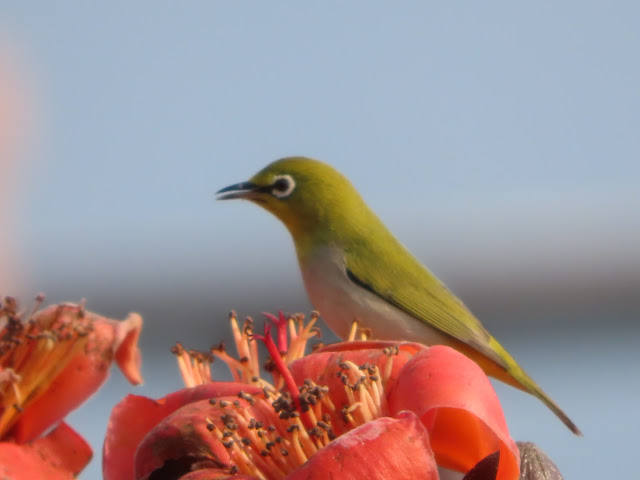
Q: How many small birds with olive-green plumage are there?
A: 1